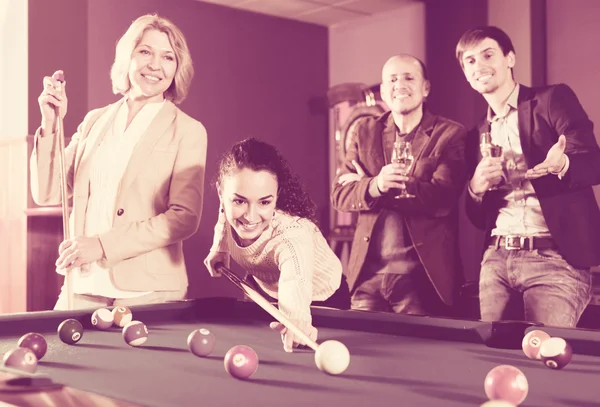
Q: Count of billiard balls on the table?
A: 13